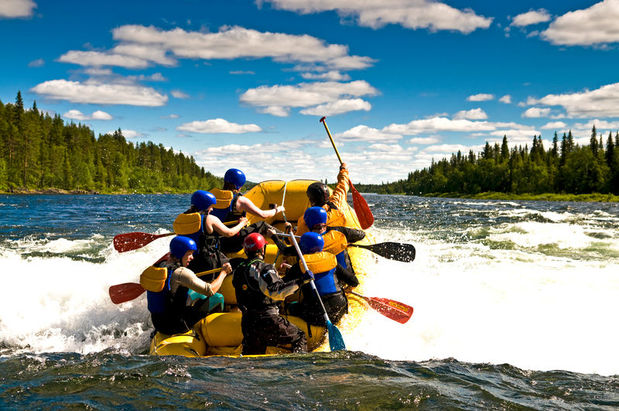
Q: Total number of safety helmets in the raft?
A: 7